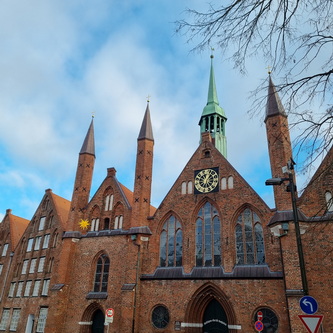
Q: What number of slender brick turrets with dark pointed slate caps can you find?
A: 3